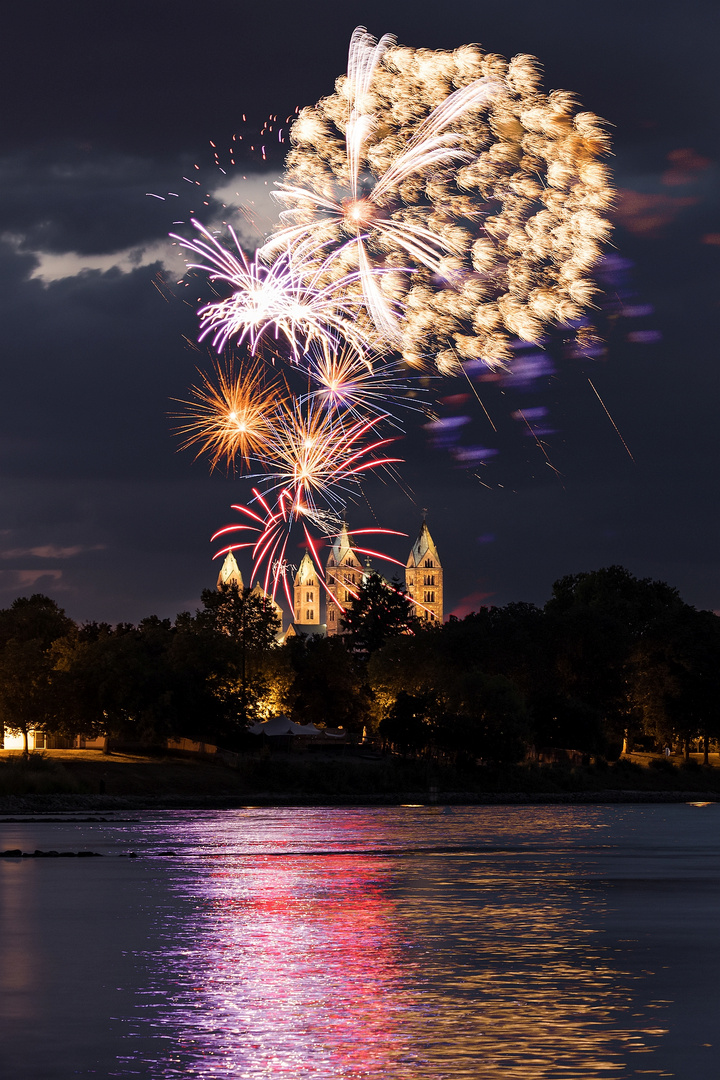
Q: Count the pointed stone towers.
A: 4